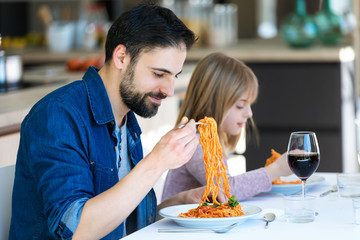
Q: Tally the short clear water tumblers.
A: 3